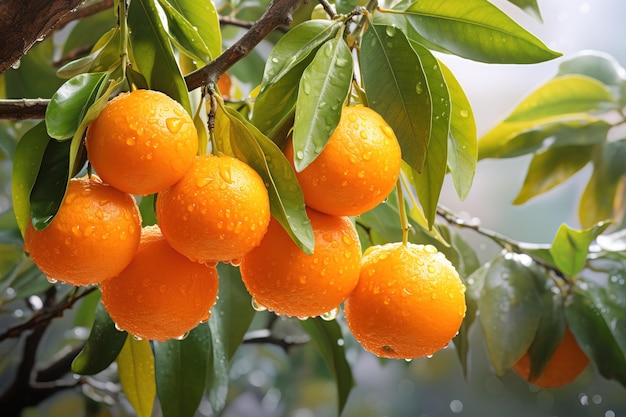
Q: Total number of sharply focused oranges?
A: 7